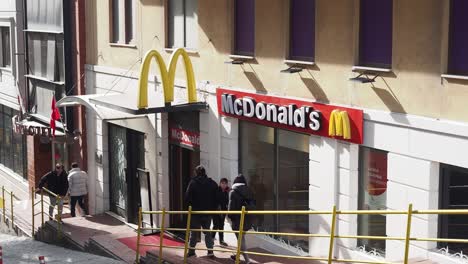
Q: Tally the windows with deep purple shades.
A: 4